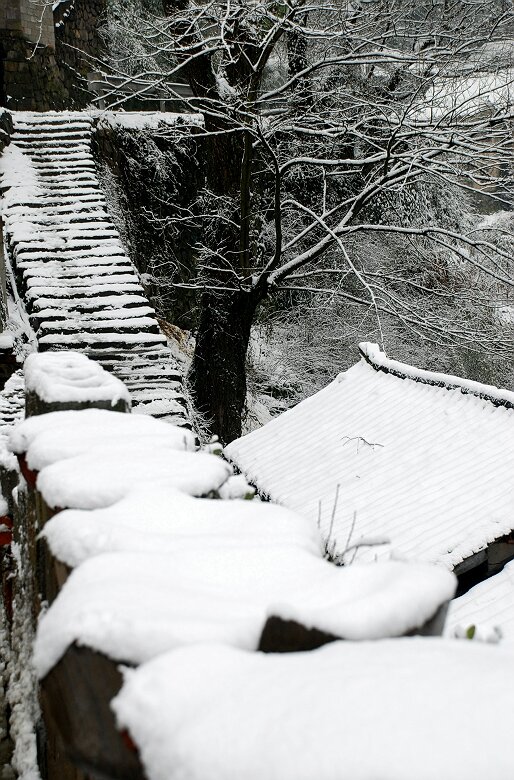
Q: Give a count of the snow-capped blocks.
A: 6